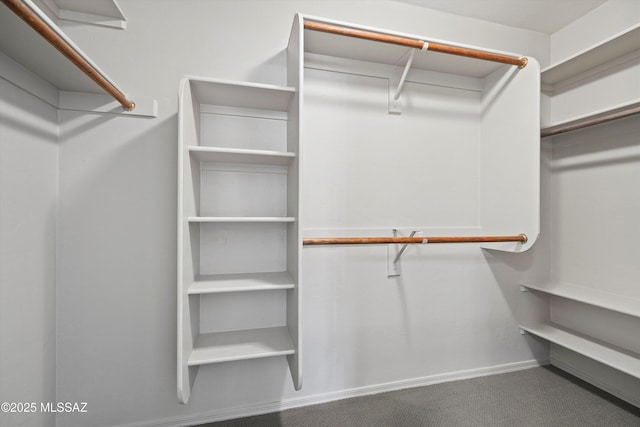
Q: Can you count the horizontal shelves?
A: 12